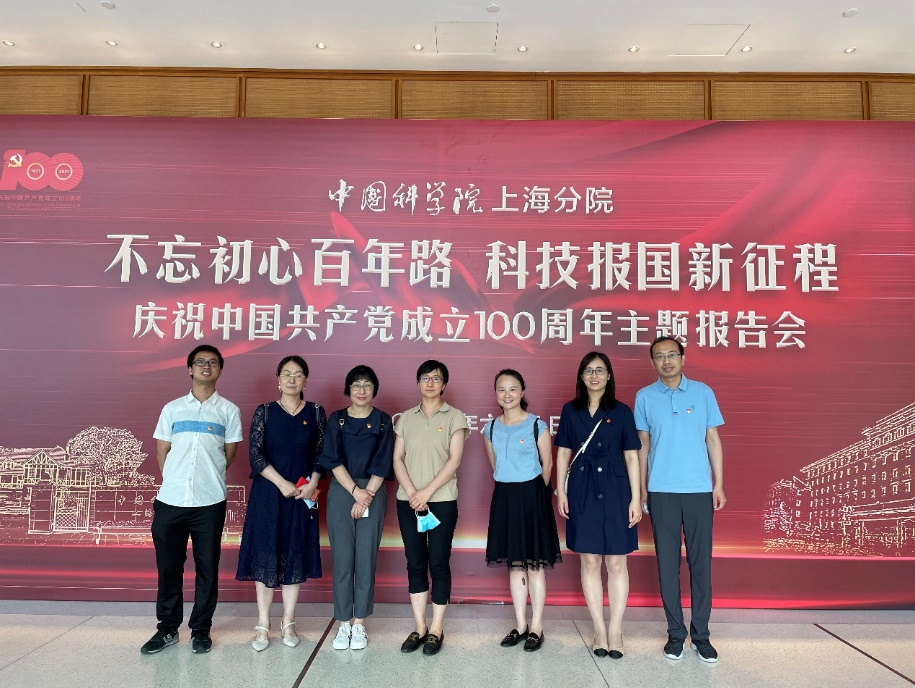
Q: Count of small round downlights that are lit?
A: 9